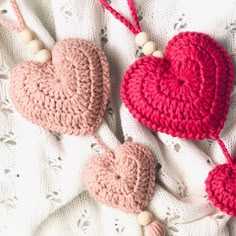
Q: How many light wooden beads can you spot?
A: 7